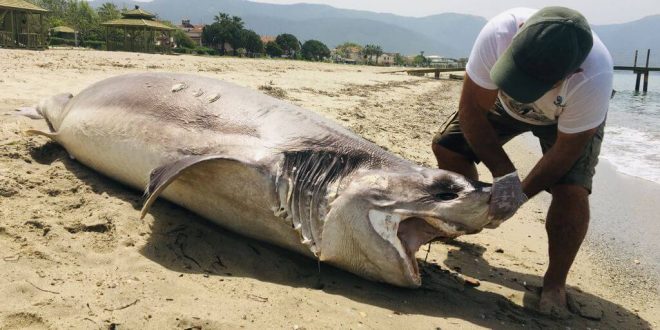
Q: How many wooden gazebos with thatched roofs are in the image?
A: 2